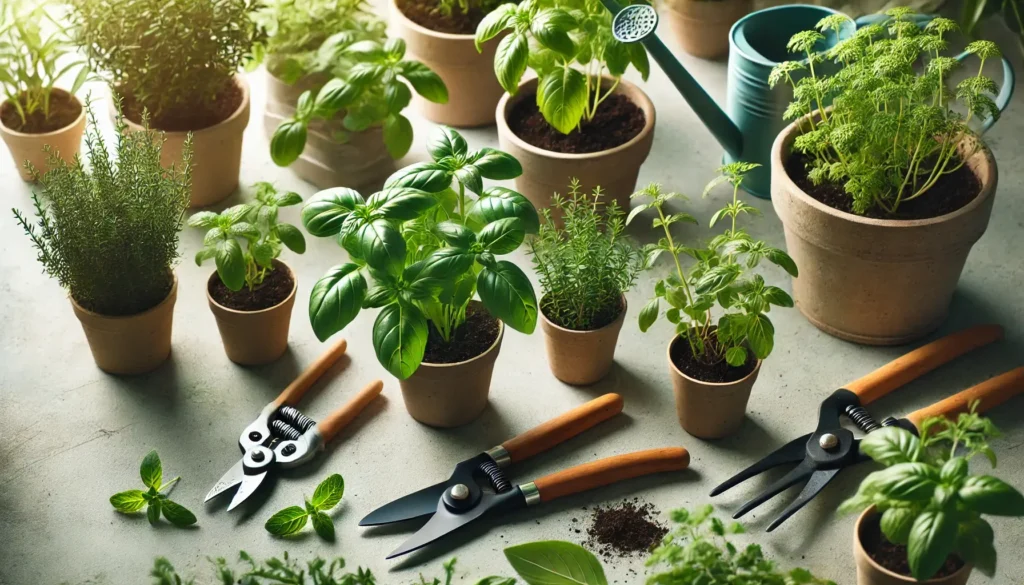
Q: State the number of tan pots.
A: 13